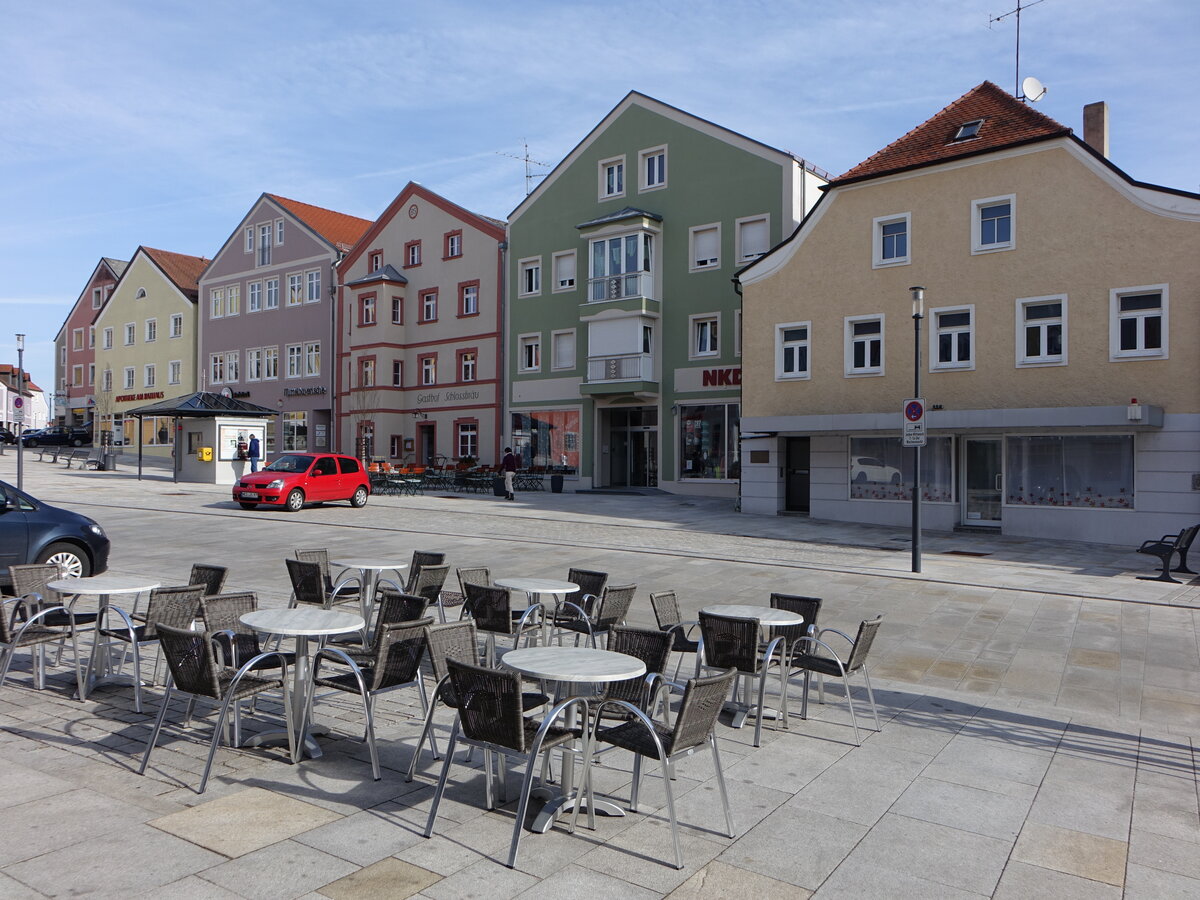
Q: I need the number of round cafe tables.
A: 6